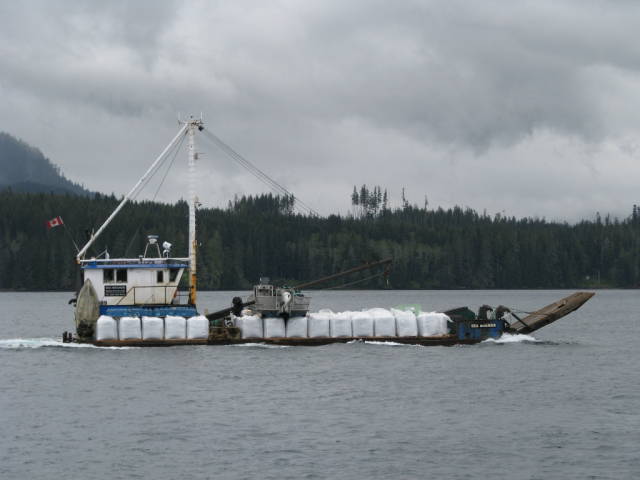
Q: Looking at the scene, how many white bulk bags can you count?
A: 14